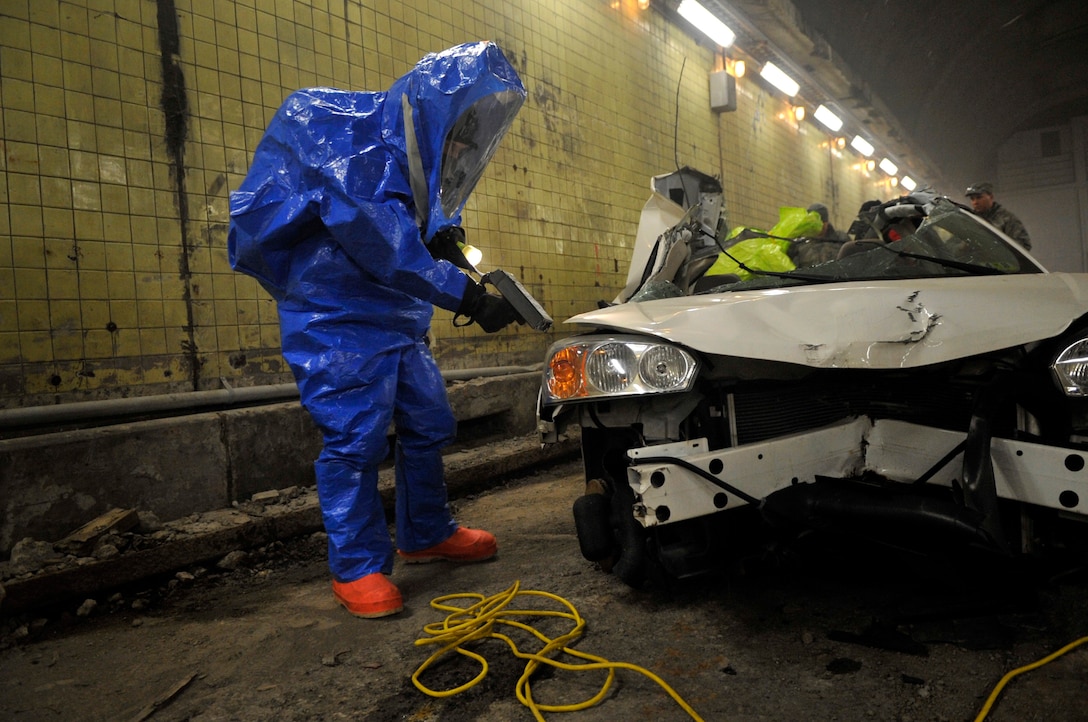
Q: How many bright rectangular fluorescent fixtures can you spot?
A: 6